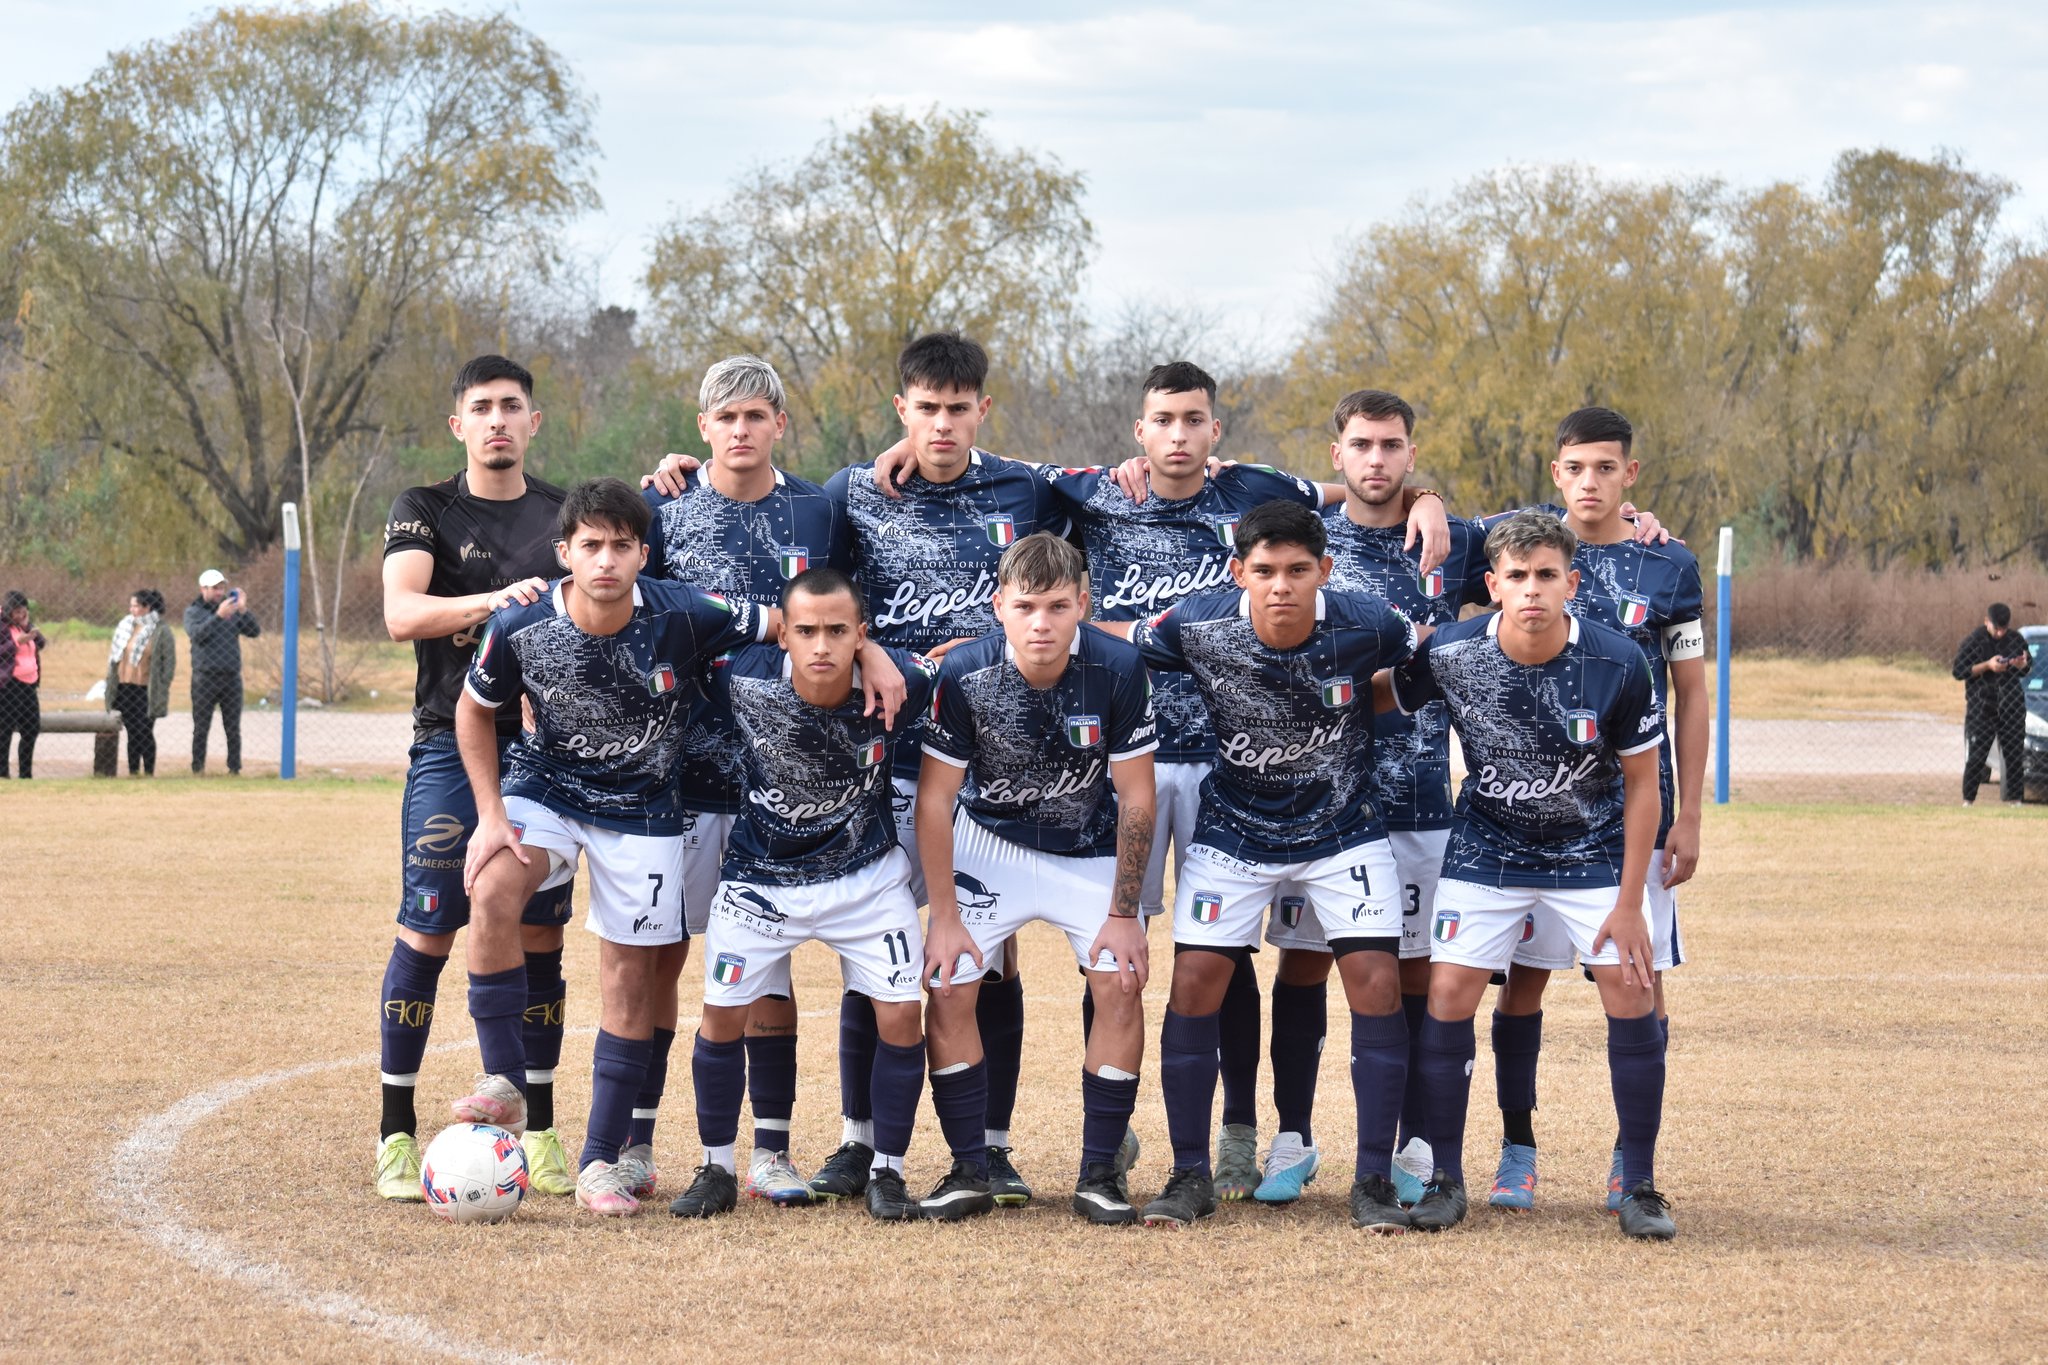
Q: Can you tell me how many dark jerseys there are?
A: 11